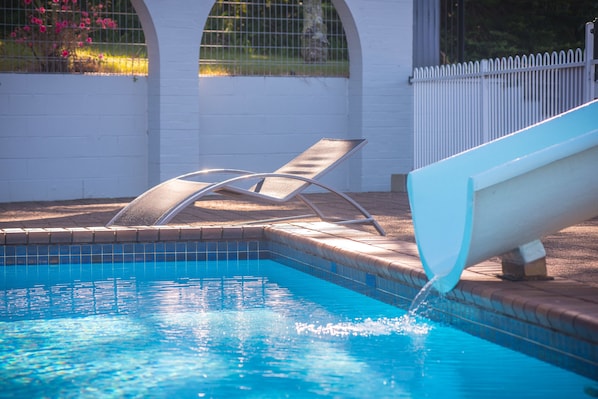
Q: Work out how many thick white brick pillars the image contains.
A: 2